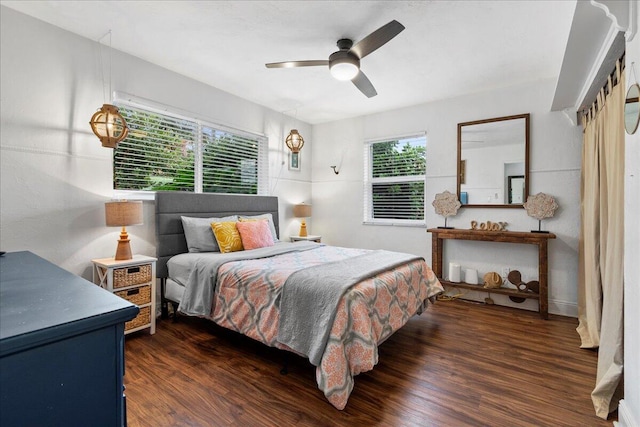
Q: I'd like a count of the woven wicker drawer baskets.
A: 3